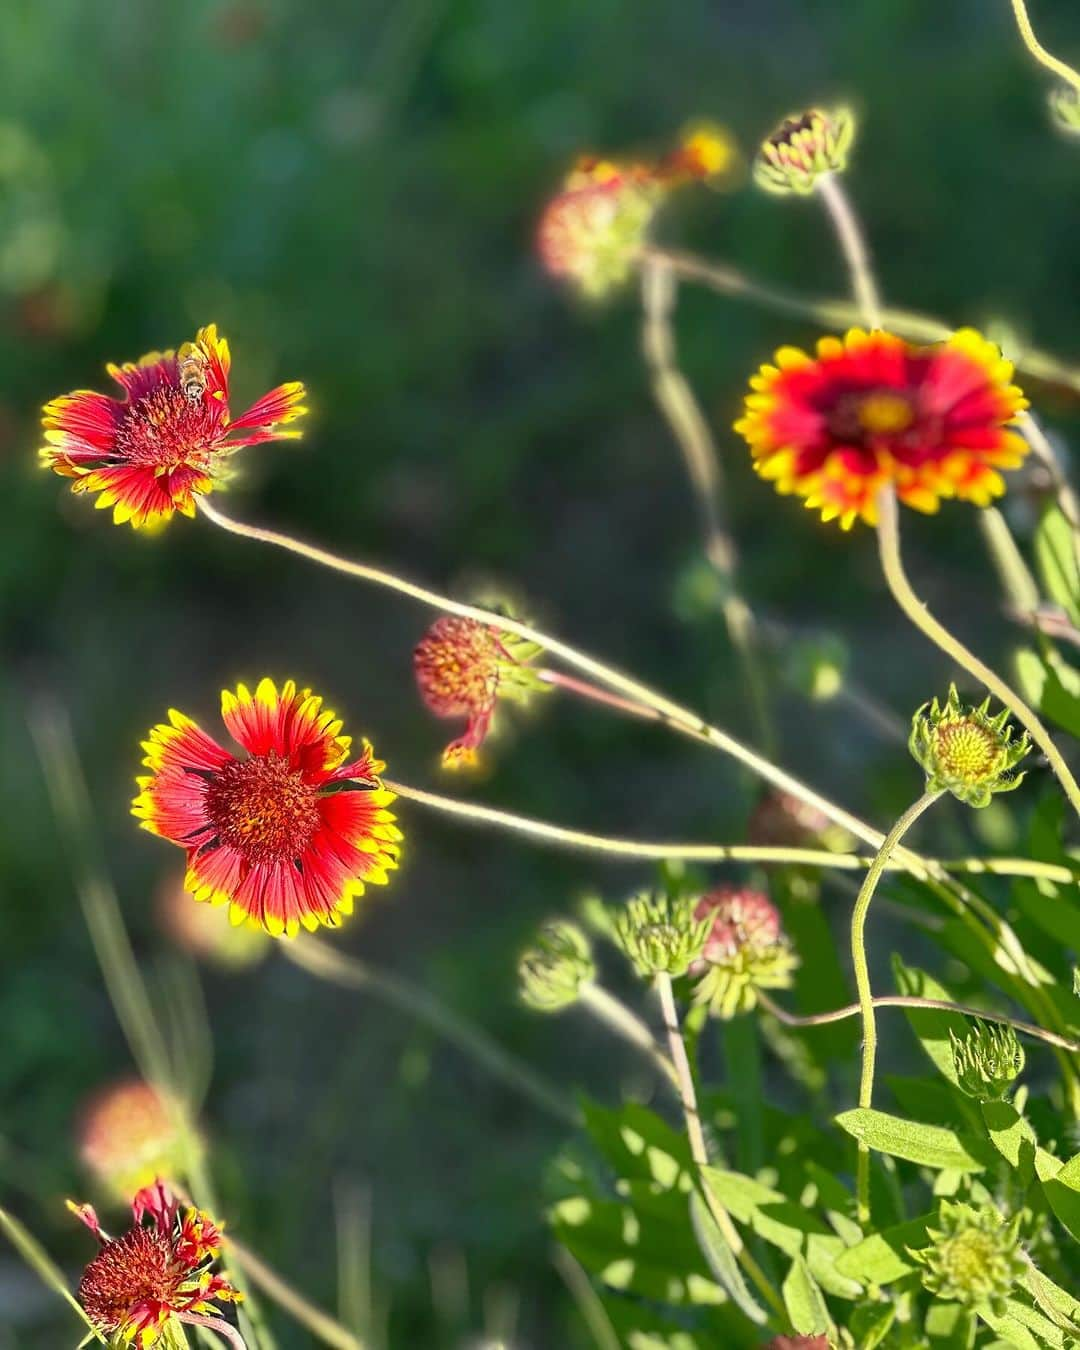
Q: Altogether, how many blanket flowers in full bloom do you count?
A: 3